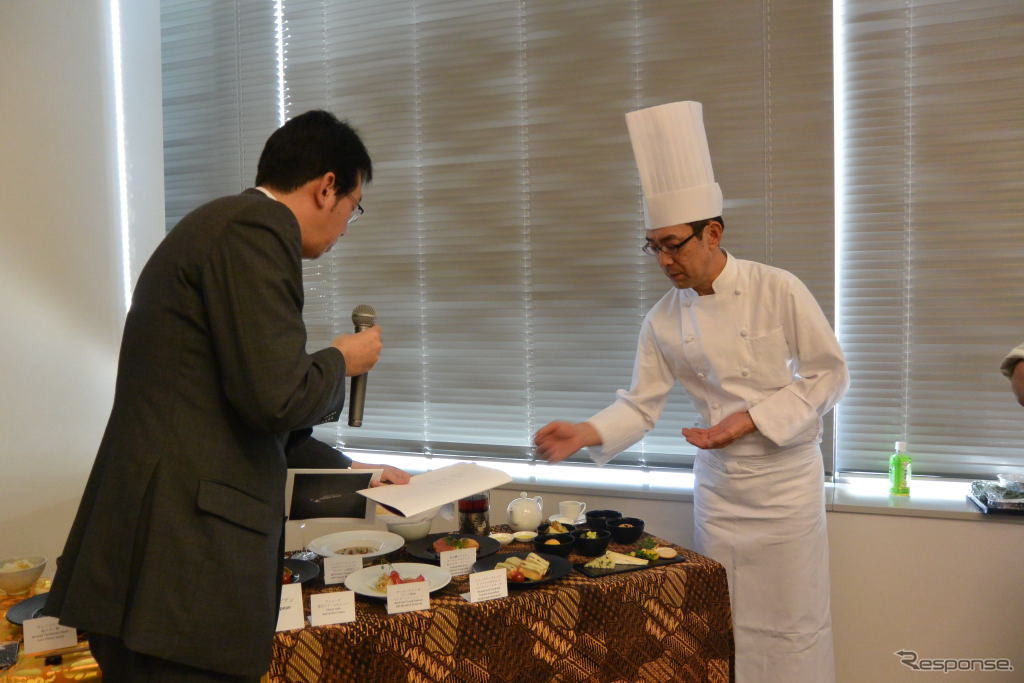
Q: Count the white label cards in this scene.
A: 7